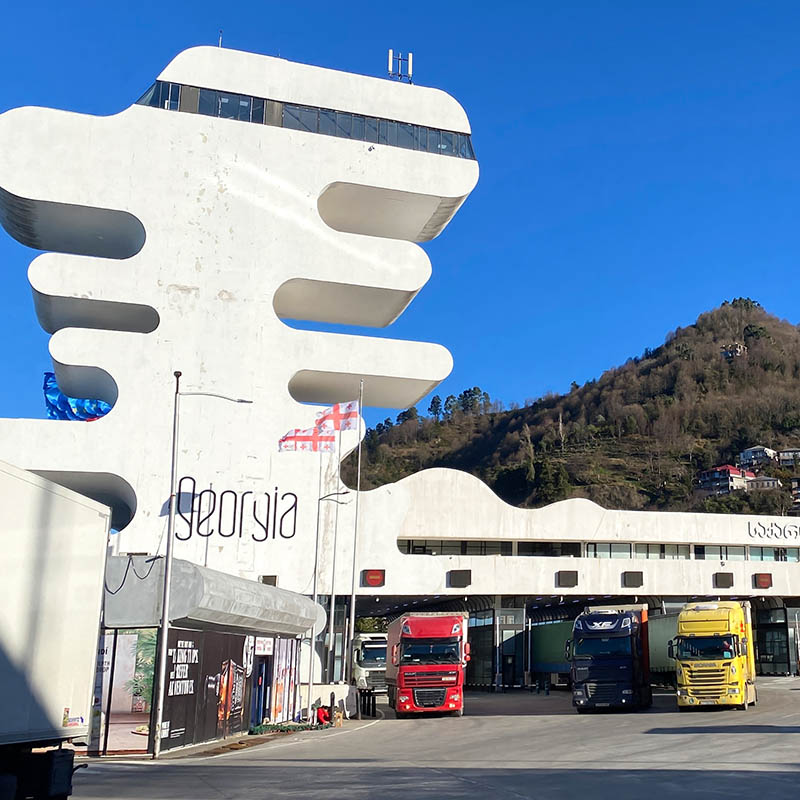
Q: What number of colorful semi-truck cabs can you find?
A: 3